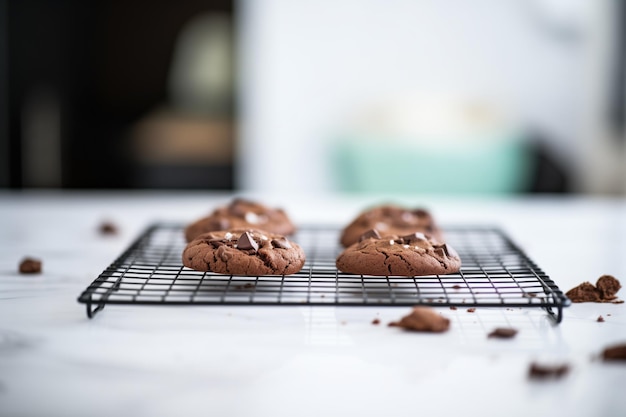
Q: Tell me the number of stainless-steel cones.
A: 0